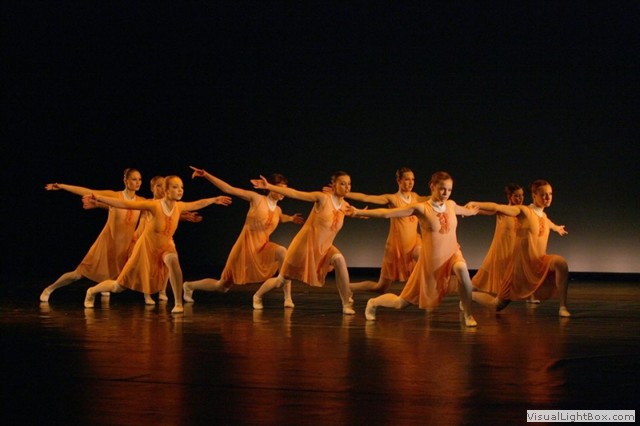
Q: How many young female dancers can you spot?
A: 9